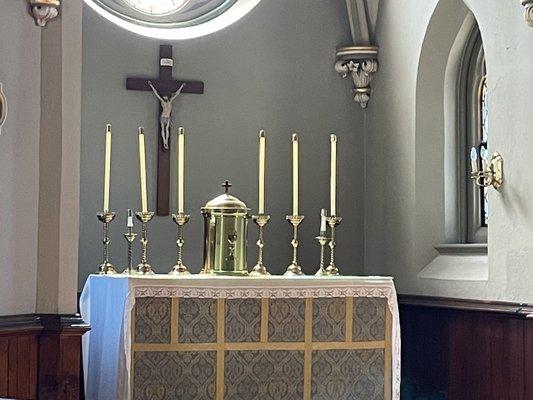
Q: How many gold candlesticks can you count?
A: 8